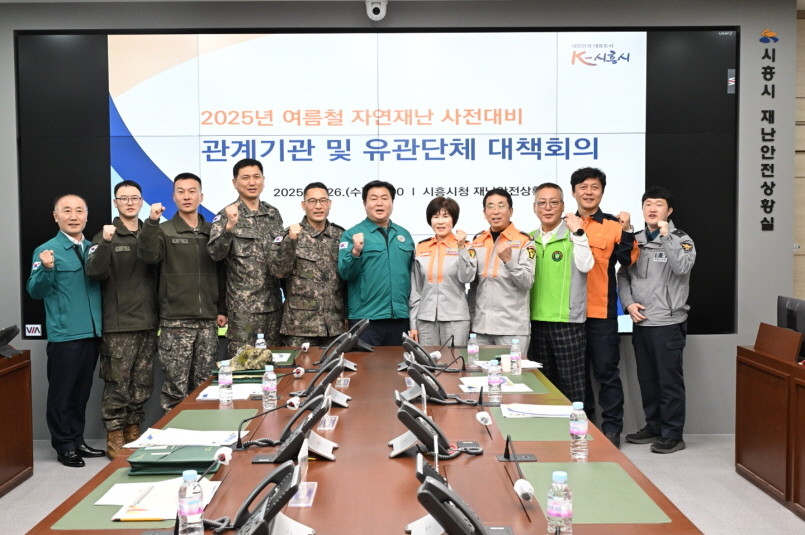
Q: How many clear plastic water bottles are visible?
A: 9